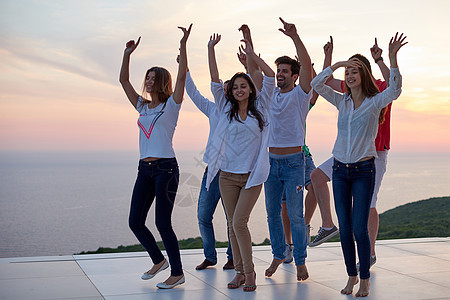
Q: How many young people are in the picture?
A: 7